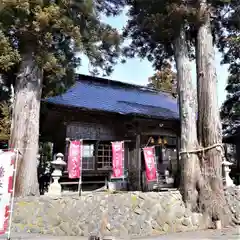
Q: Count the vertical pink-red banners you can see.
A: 3